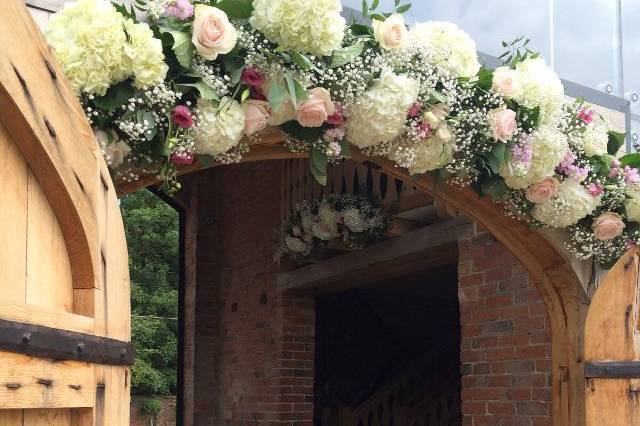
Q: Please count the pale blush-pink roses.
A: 8